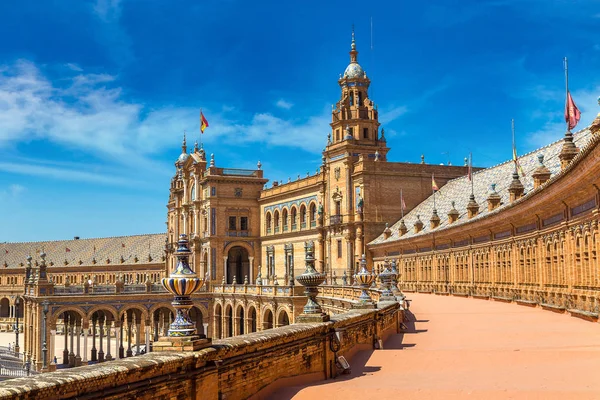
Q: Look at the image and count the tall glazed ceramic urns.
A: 5